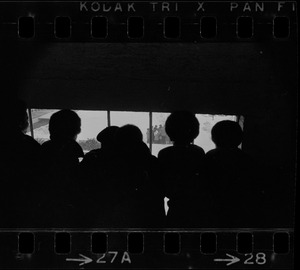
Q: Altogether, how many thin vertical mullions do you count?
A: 3